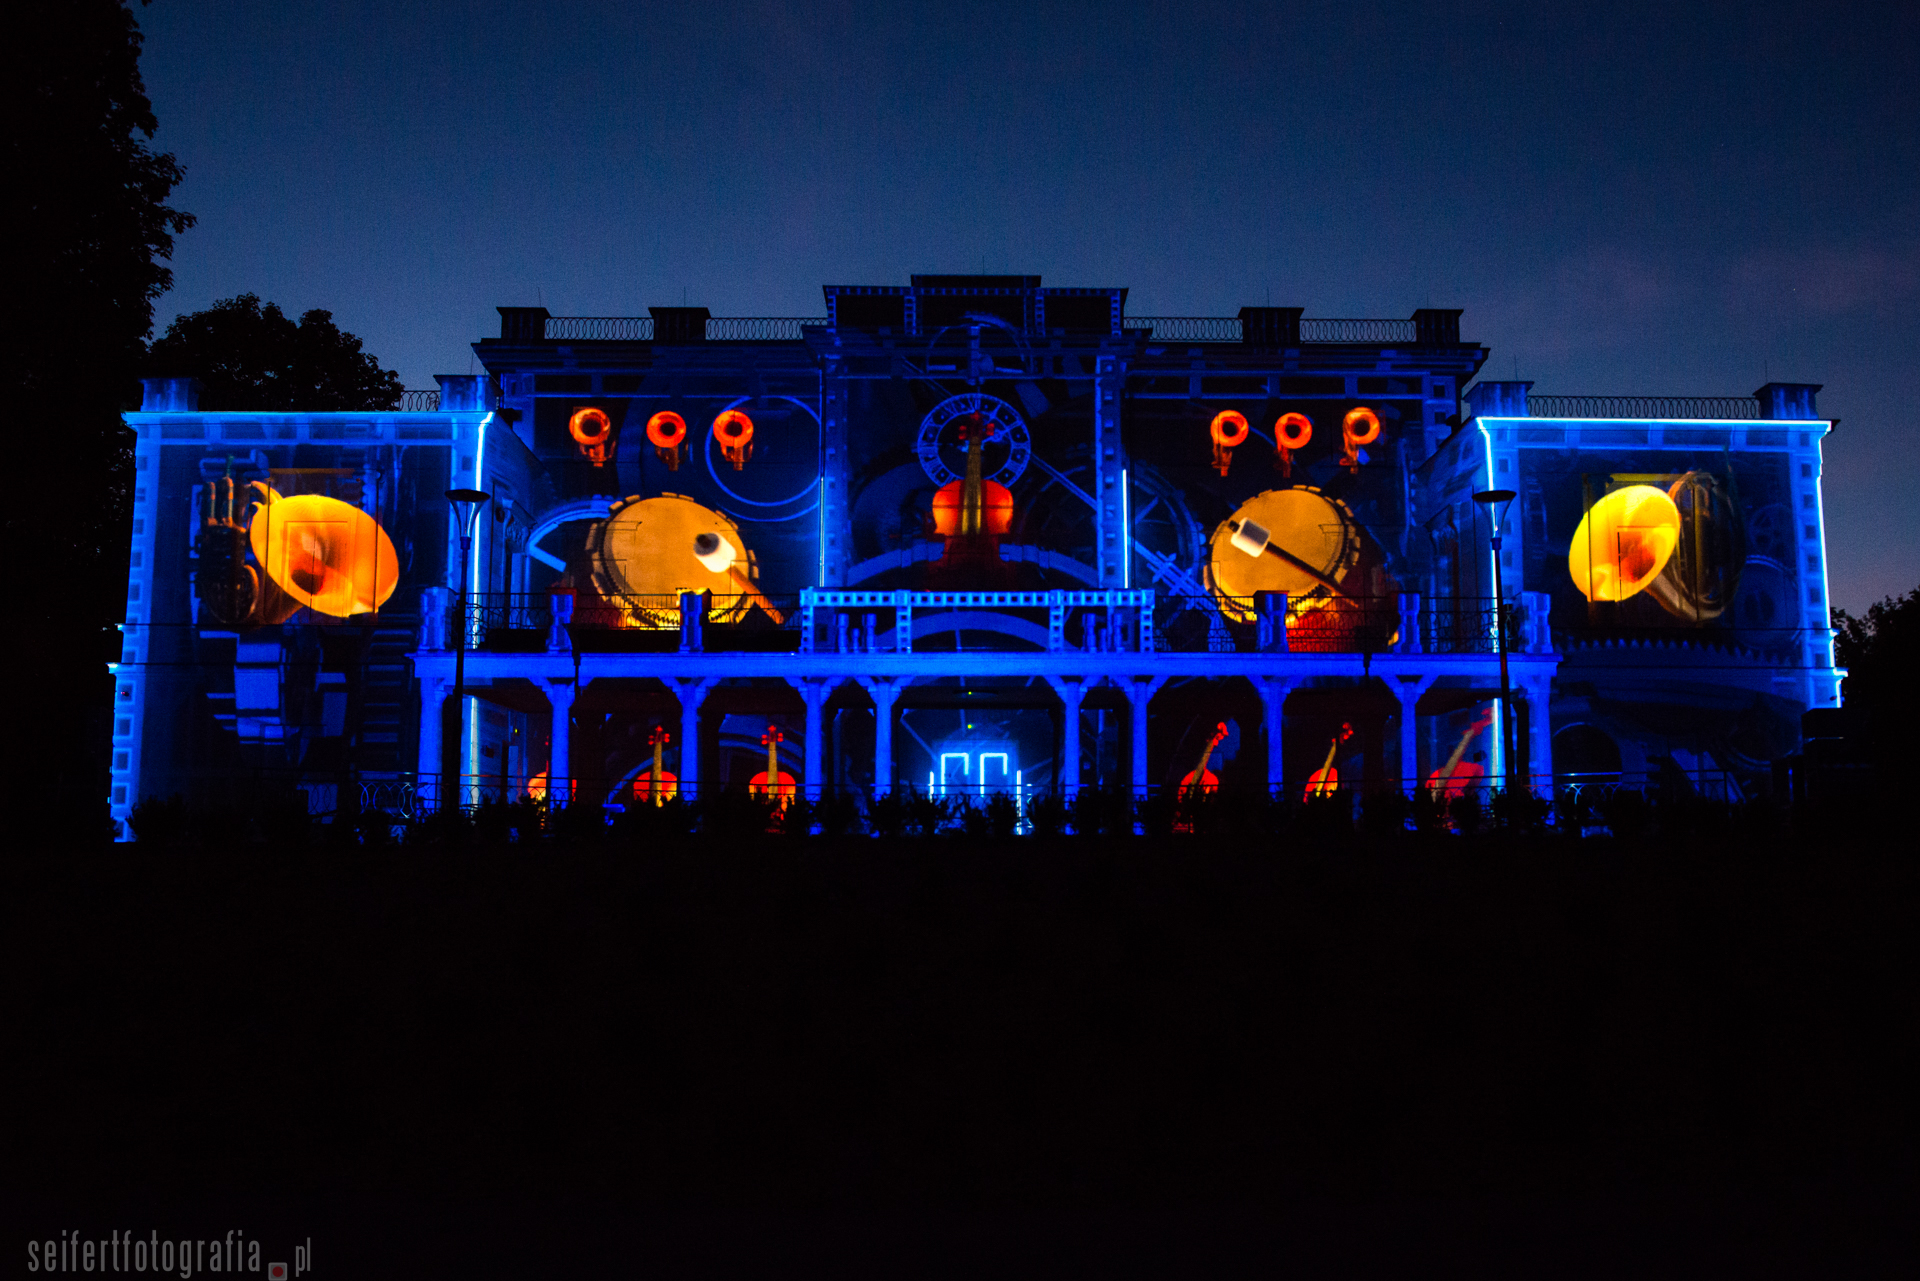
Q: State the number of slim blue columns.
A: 10